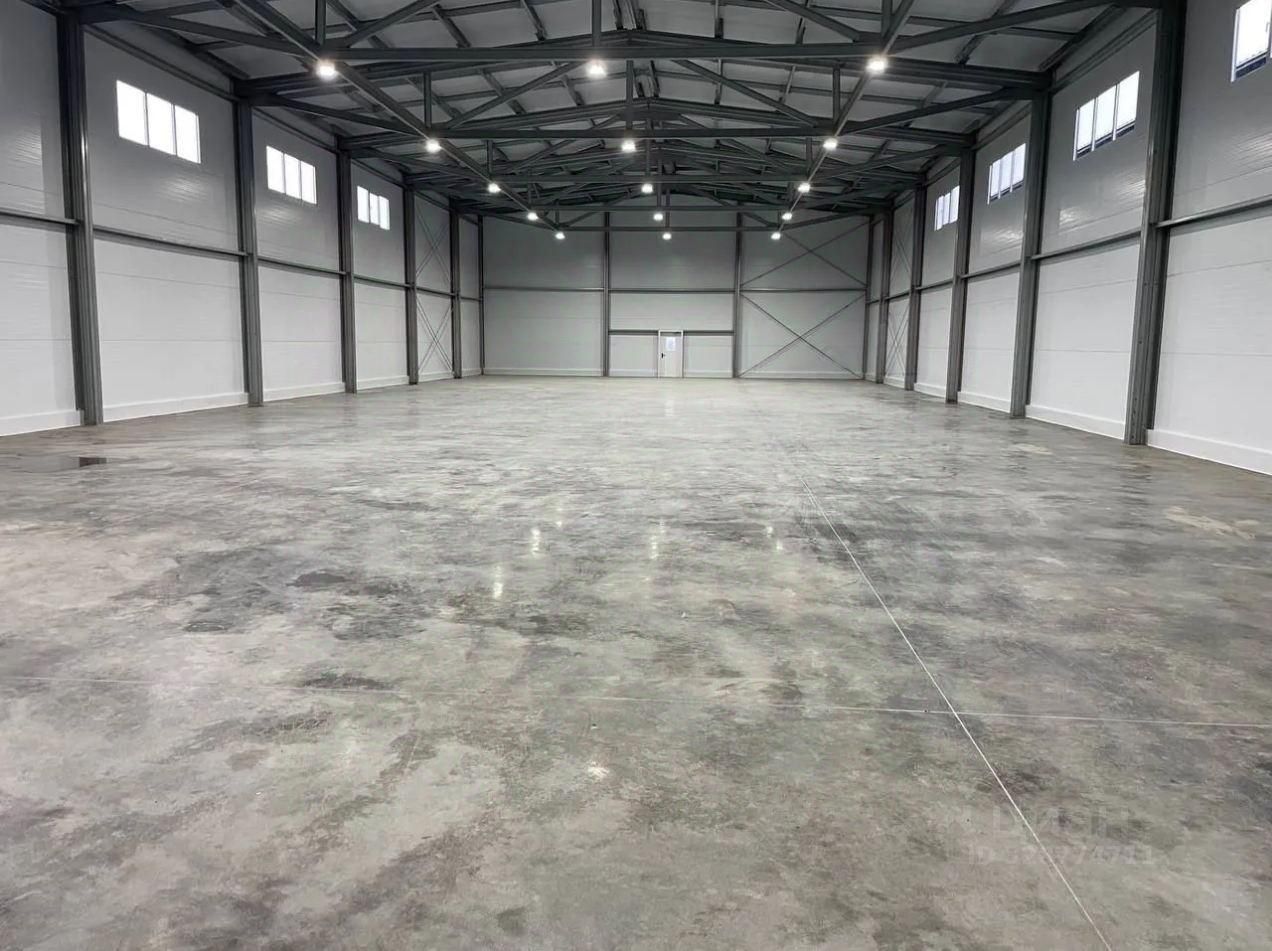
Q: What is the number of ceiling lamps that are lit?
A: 15